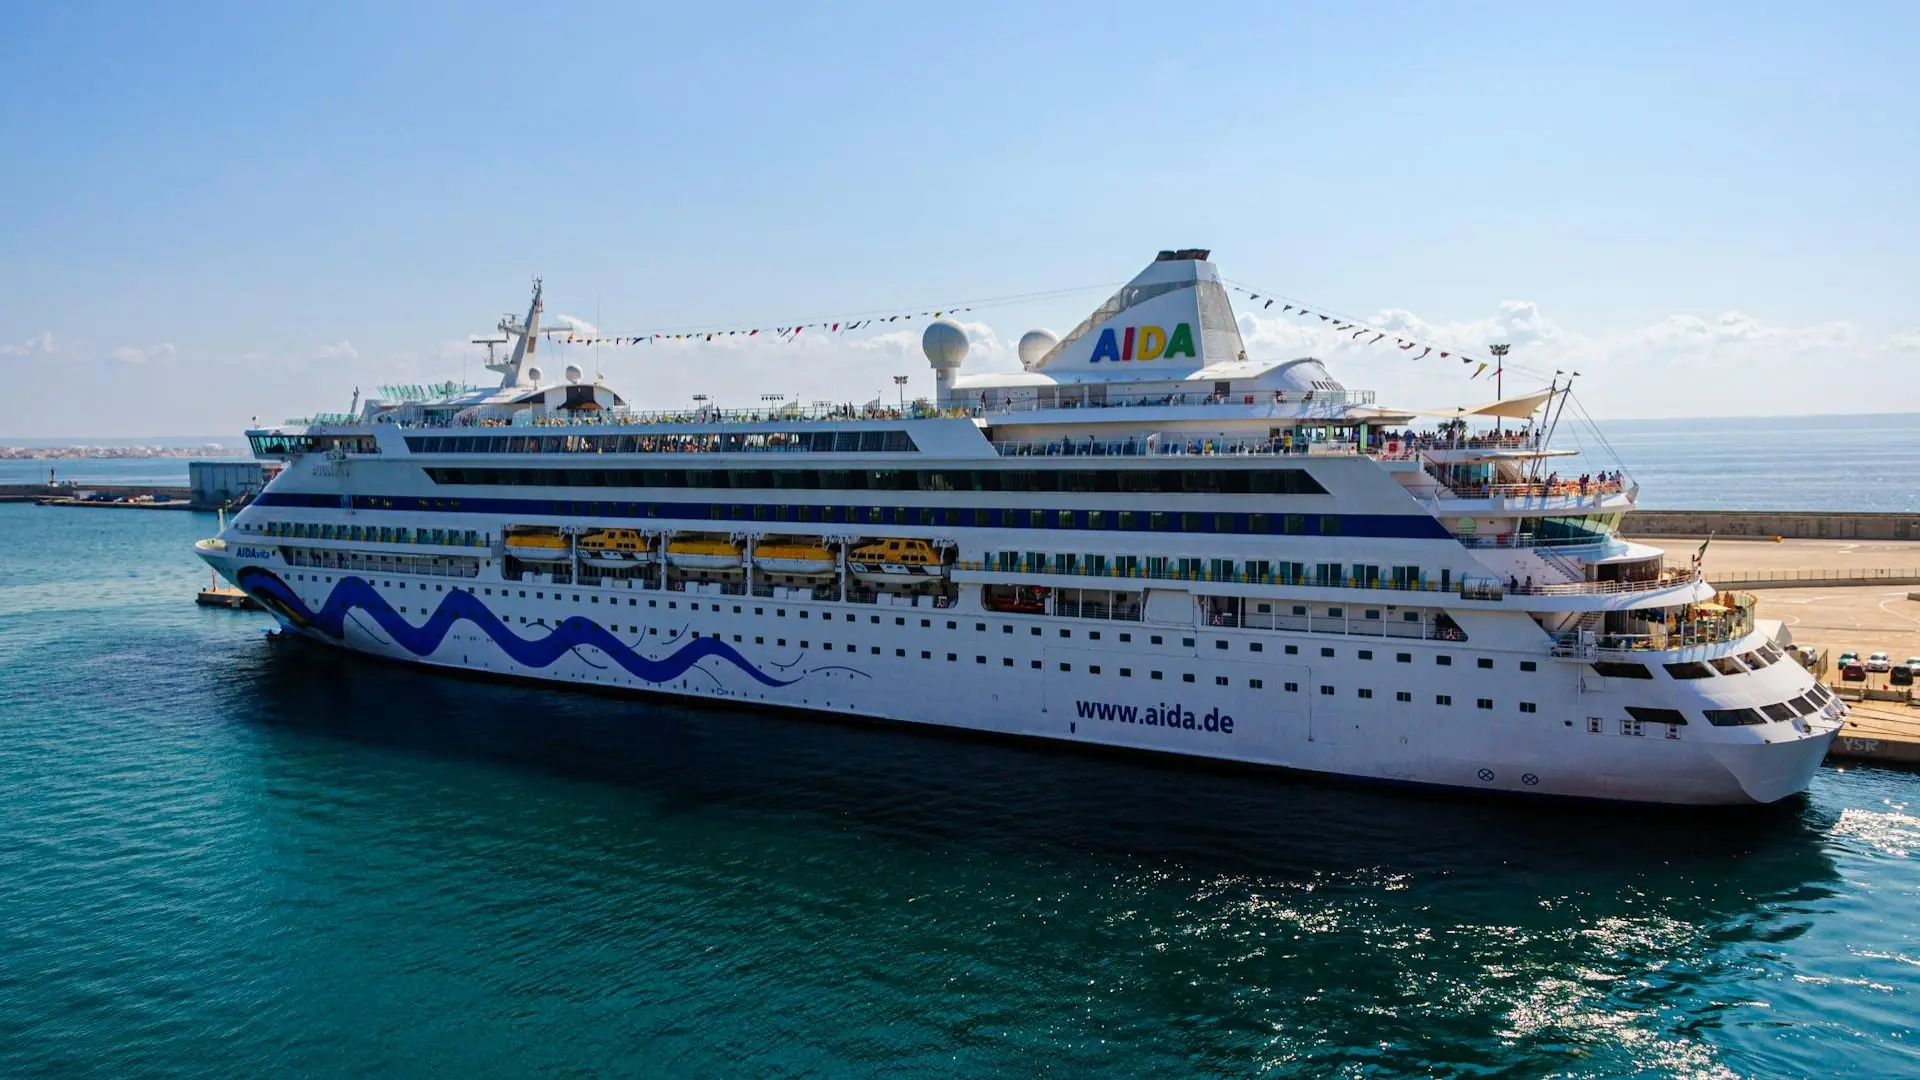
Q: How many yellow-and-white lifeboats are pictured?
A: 5